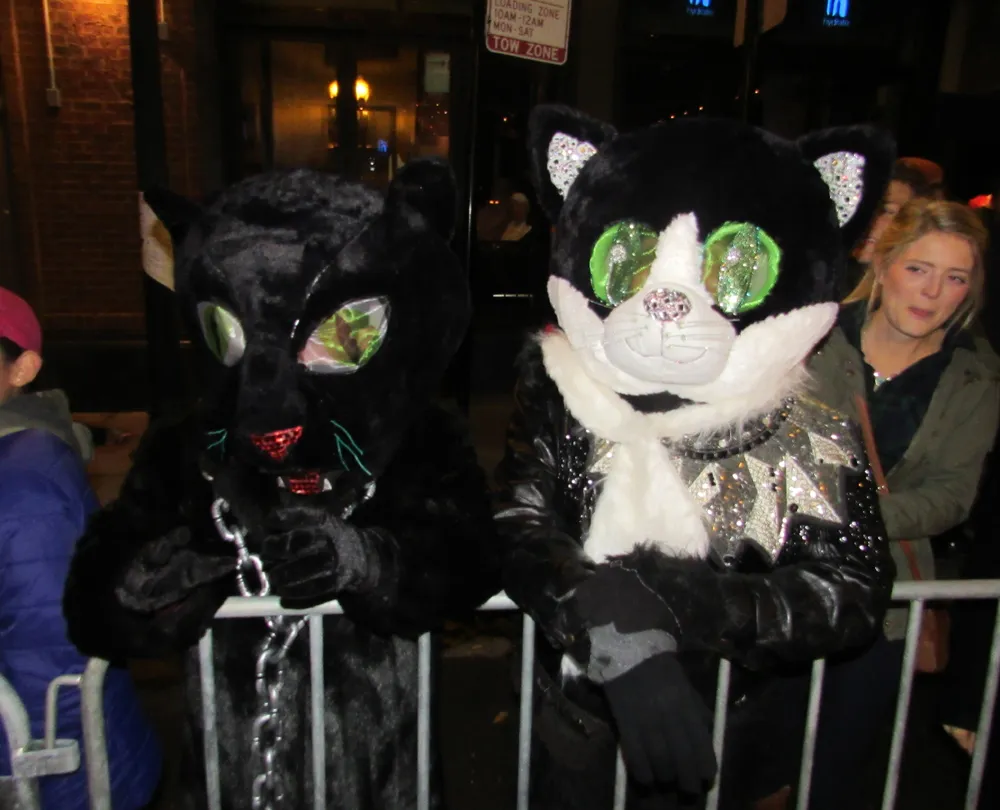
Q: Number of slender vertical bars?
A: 9